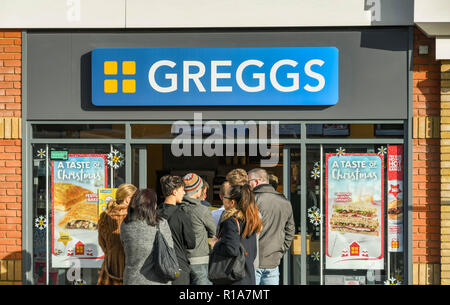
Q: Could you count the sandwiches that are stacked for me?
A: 2